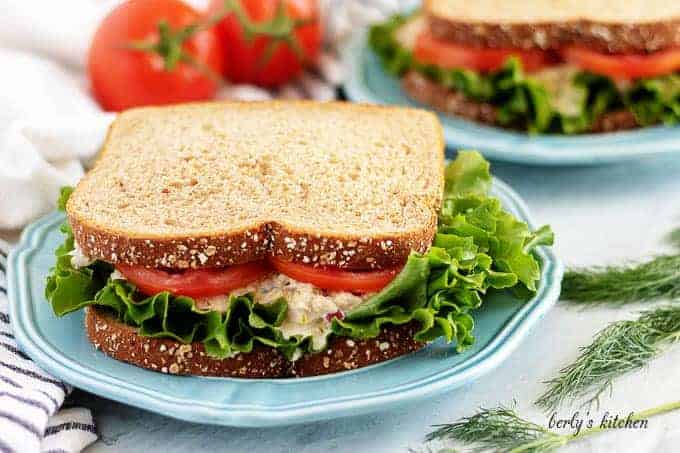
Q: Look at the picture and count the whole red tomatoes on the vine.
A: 2